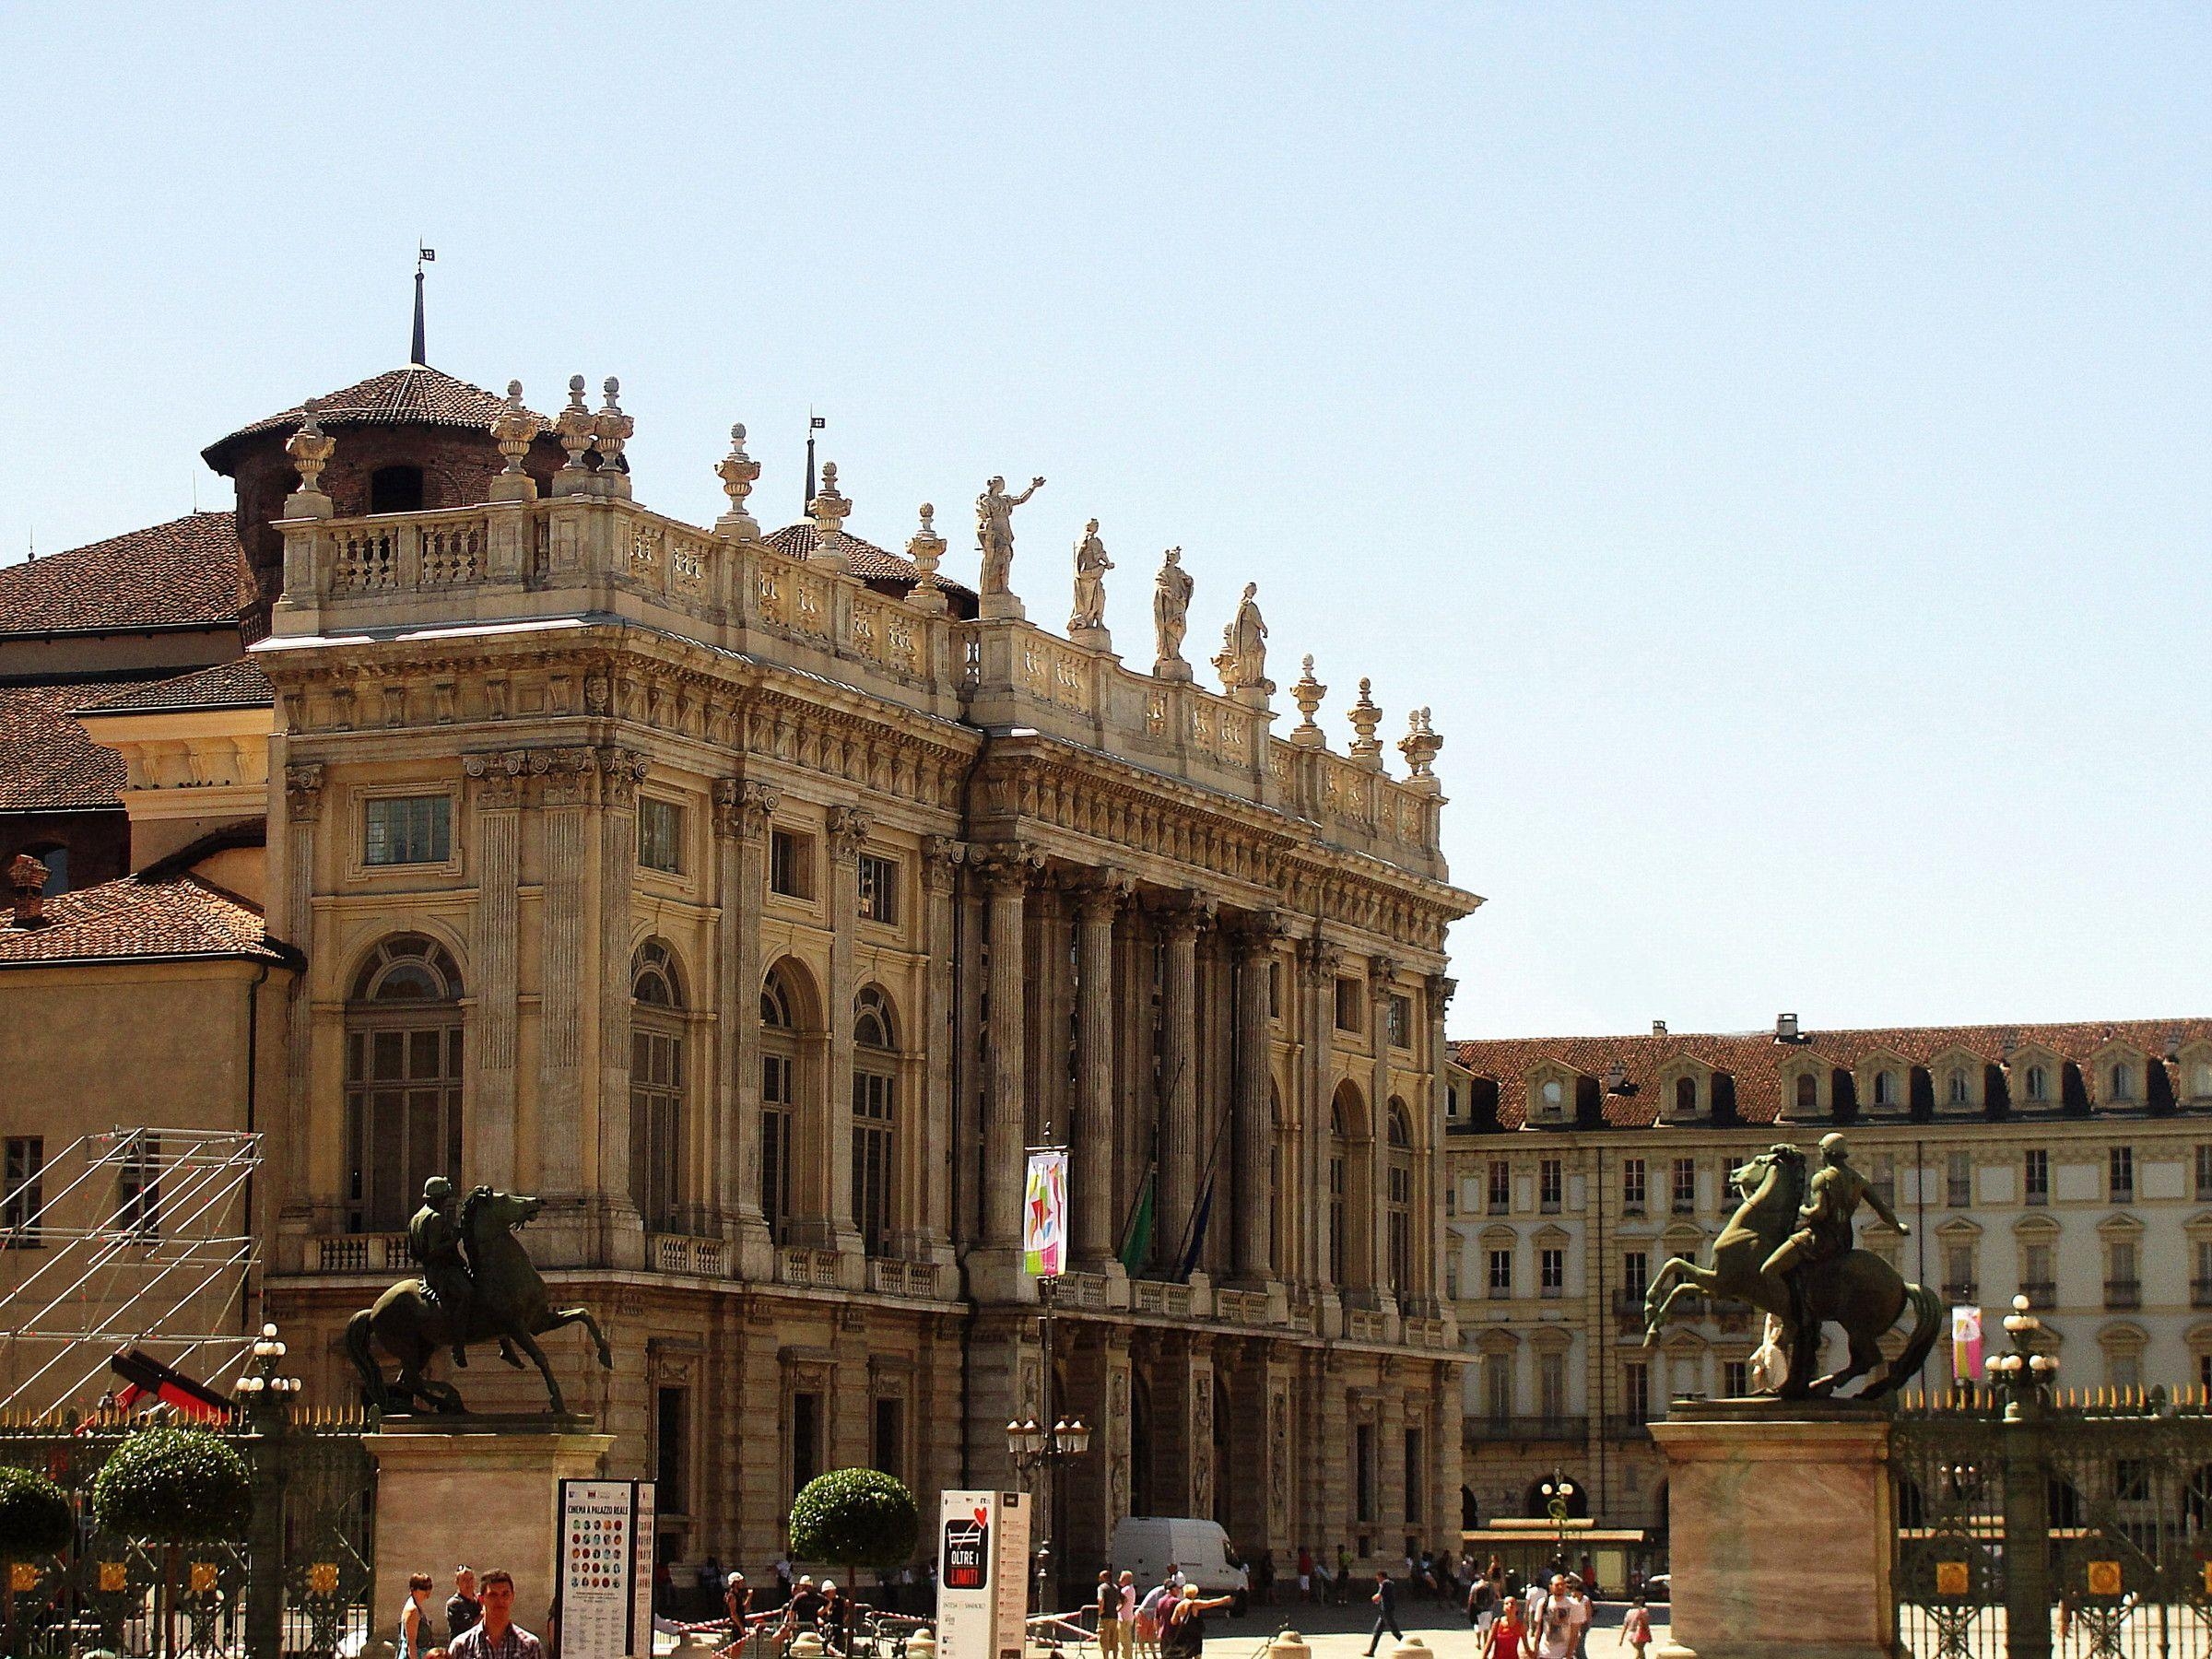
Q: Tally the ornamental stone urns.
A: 12